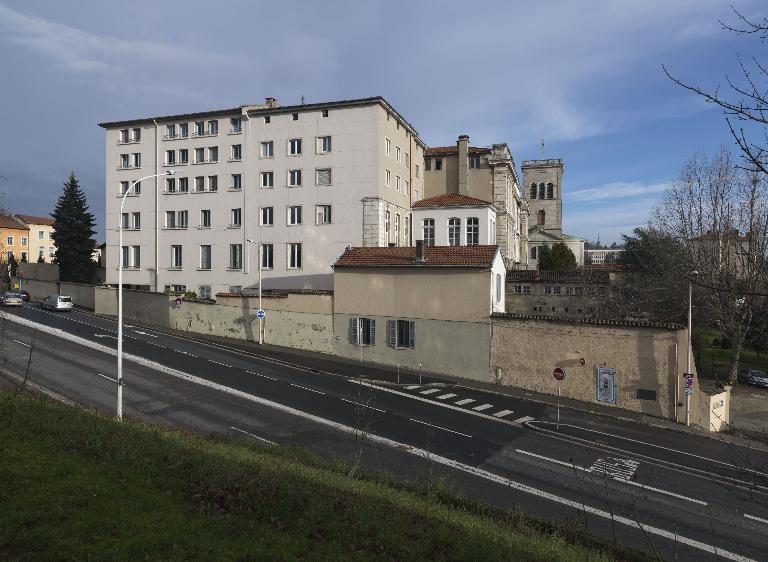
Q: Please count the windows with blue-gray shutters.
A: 2